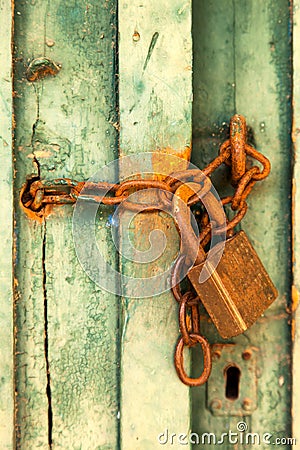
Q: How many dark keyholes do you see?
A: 1